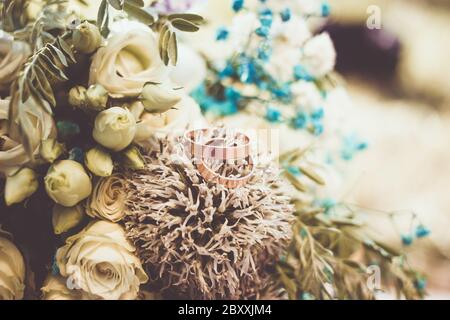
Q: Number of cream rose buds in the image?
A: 11